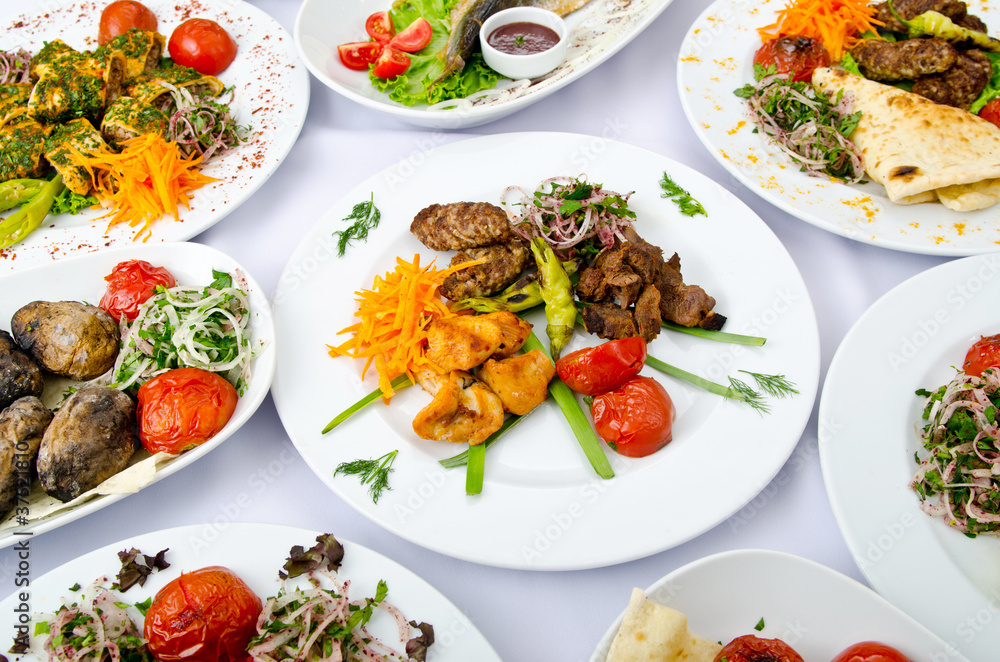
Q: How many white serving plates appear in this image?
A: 8